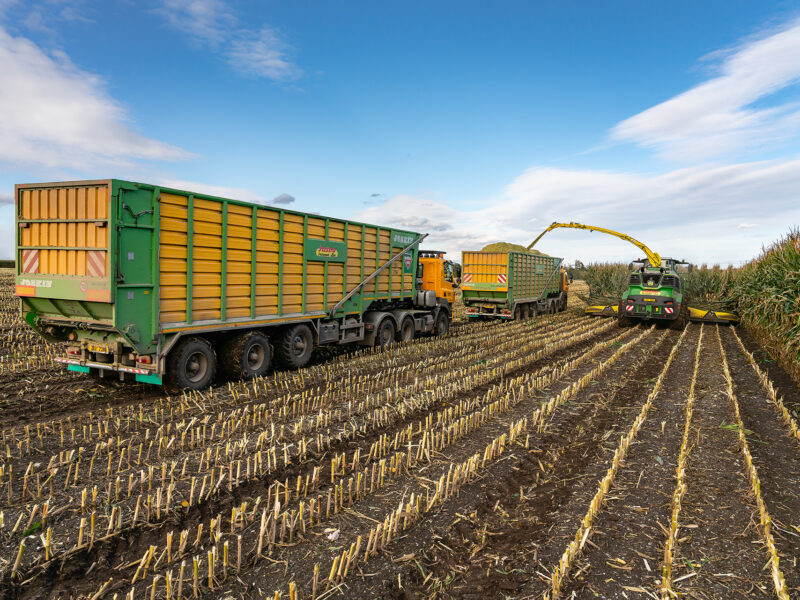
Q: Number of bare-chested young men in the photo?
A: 0